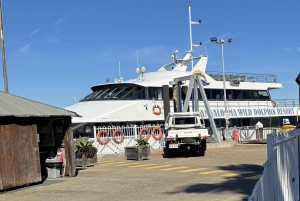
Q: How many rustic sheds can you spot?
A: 1